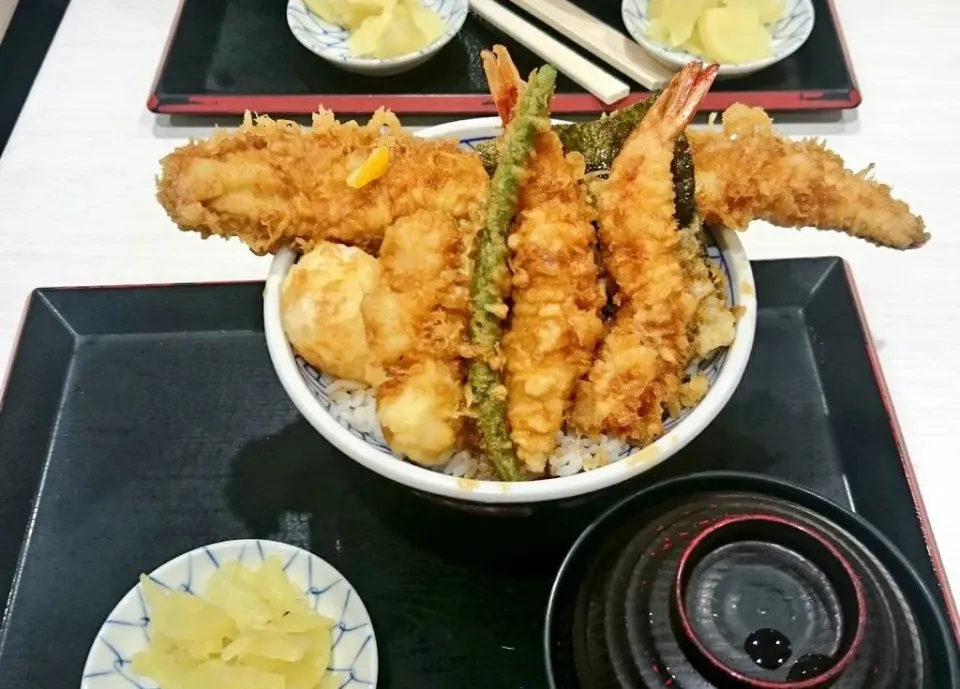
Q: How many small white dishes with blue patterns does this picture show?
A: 3